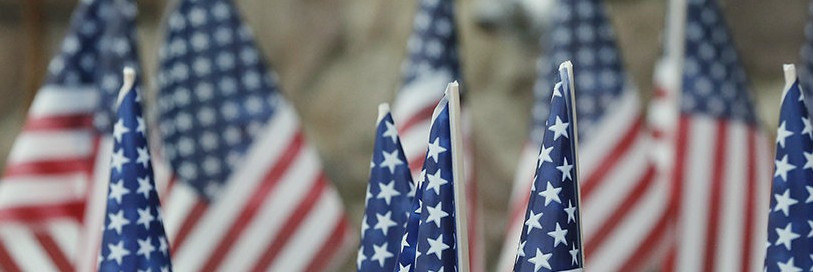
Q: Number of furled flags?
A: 5